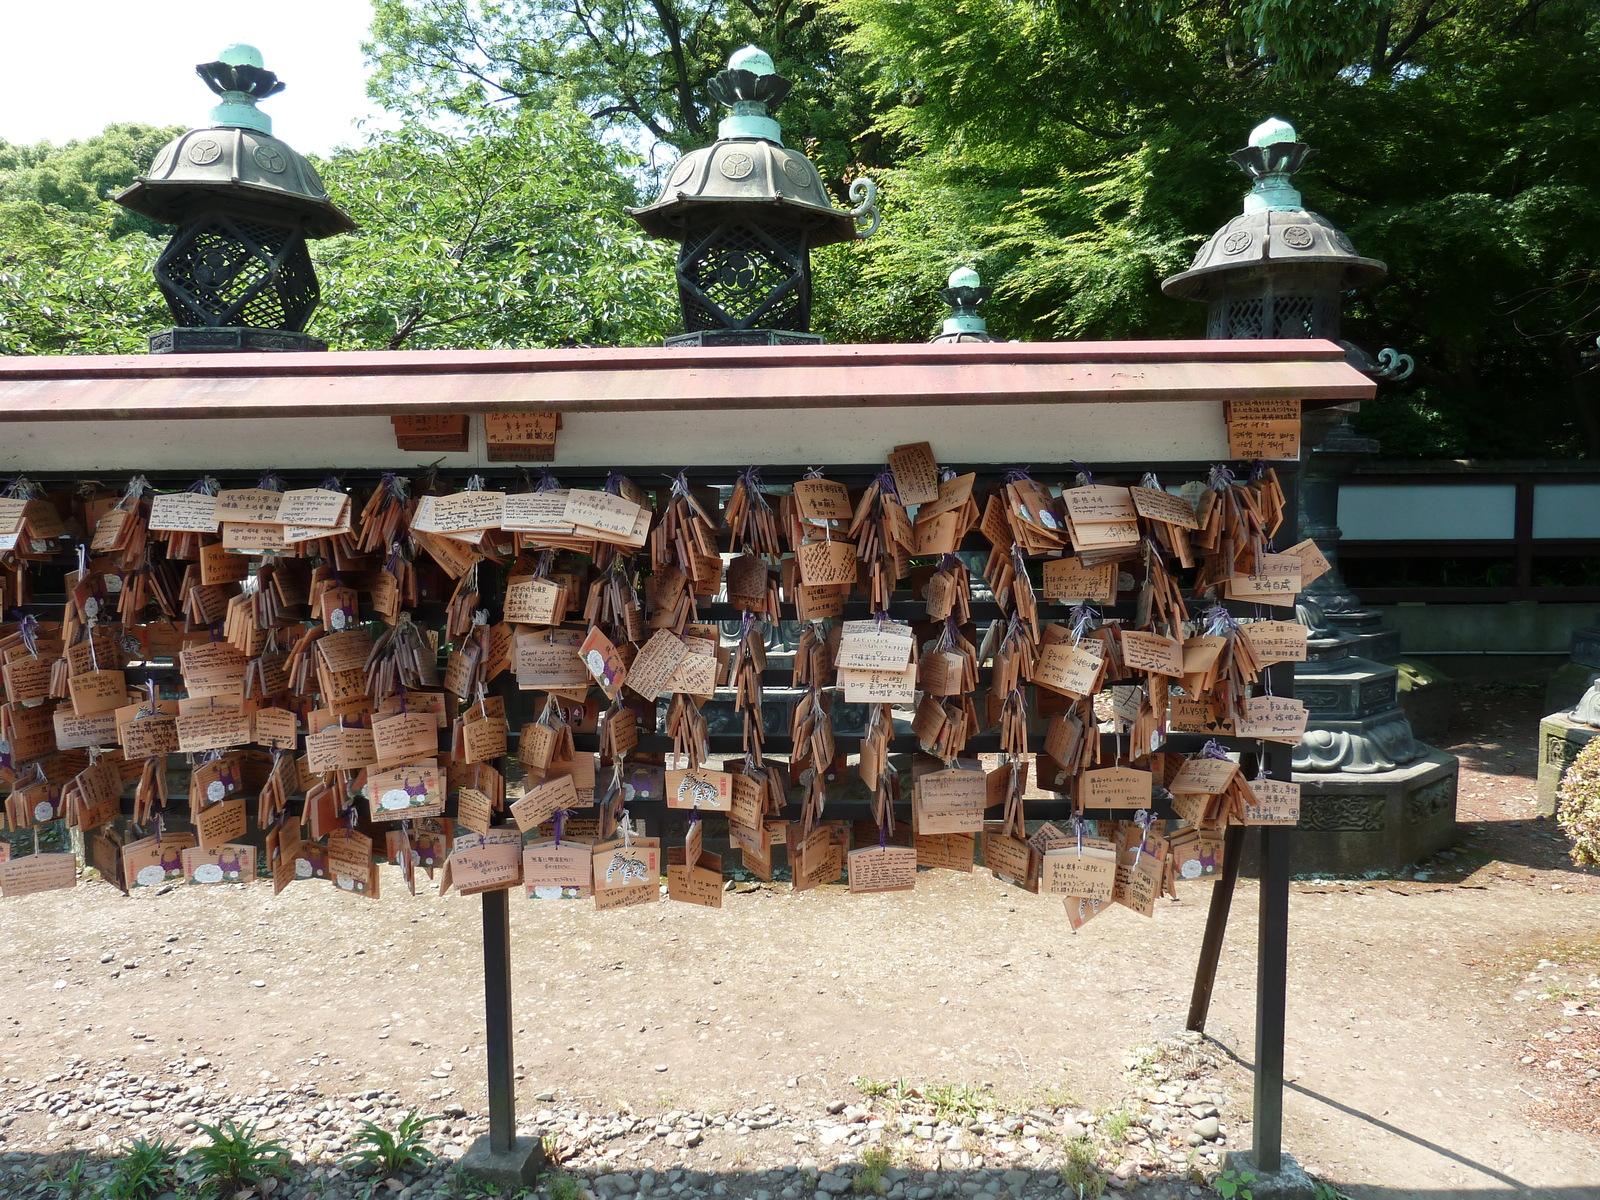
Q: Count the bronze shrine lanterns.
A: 4